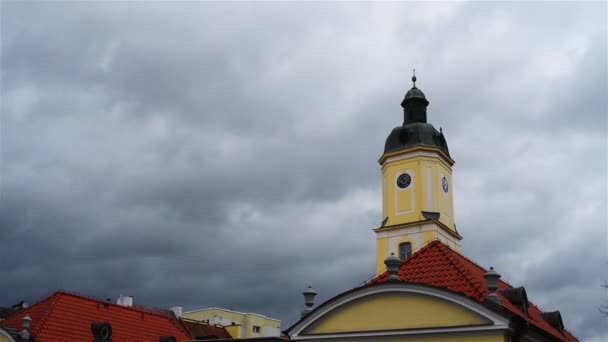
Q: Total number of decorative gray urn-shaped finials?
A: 4